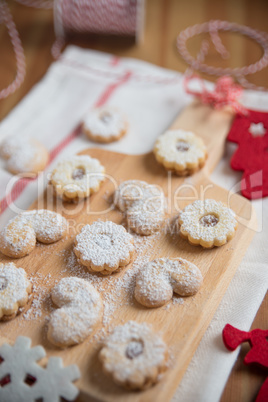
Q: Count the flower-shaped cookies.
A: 7